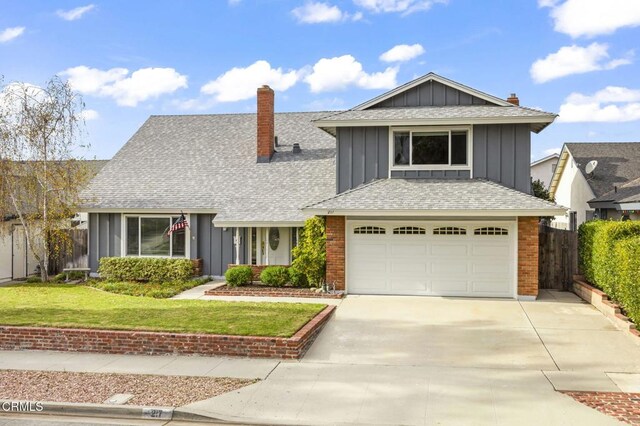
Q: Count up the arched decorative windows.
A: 4